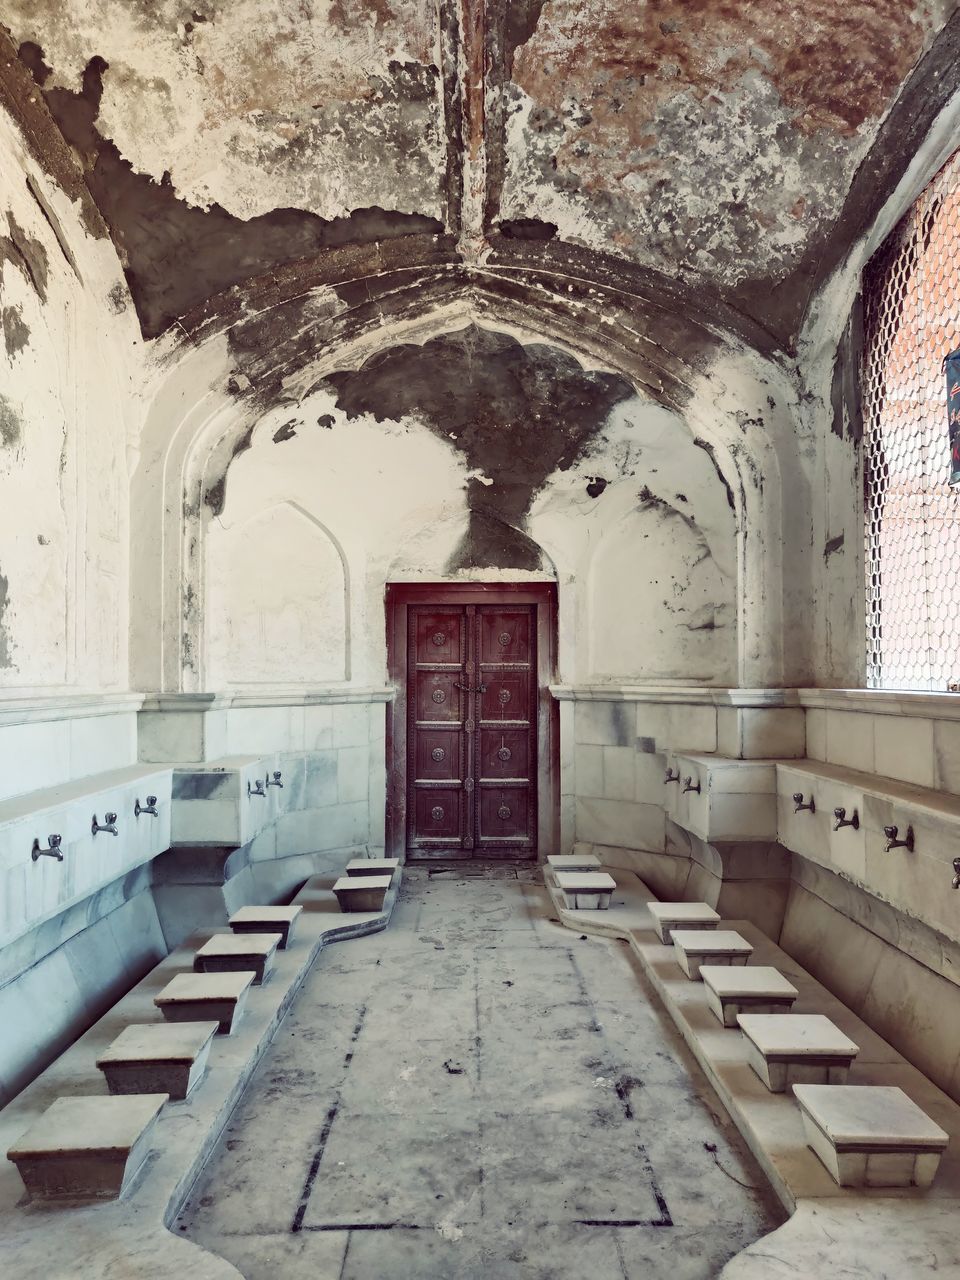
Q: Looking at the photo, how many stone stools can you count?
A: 14